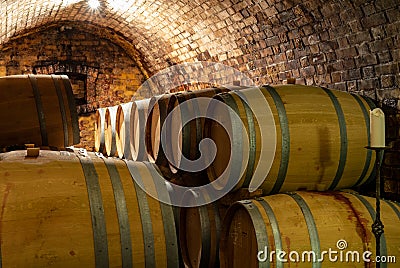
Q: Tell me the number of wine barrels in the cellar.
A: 11